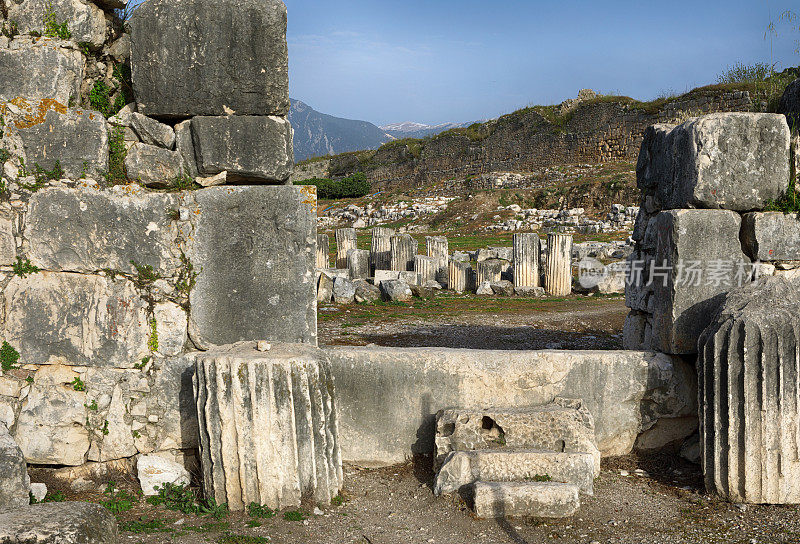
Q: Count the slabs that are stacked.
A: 3